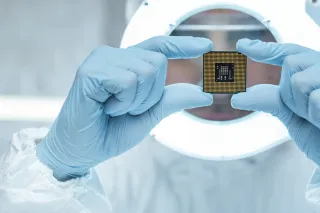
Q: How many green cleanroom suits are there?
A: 0